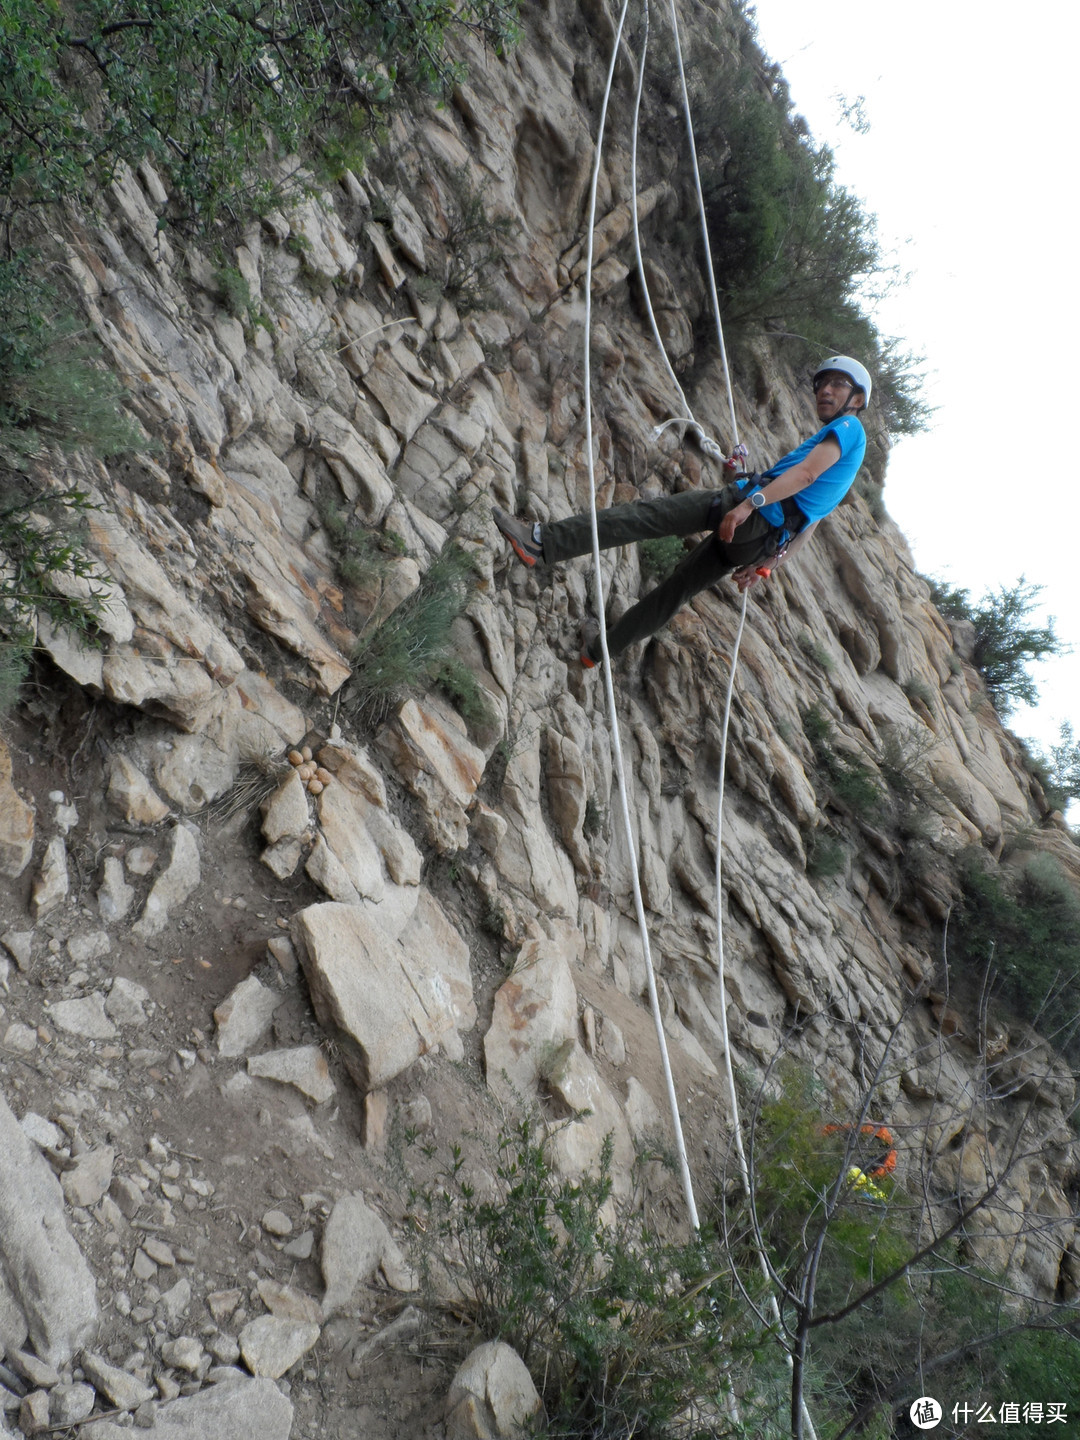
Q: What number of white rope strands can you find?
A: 3